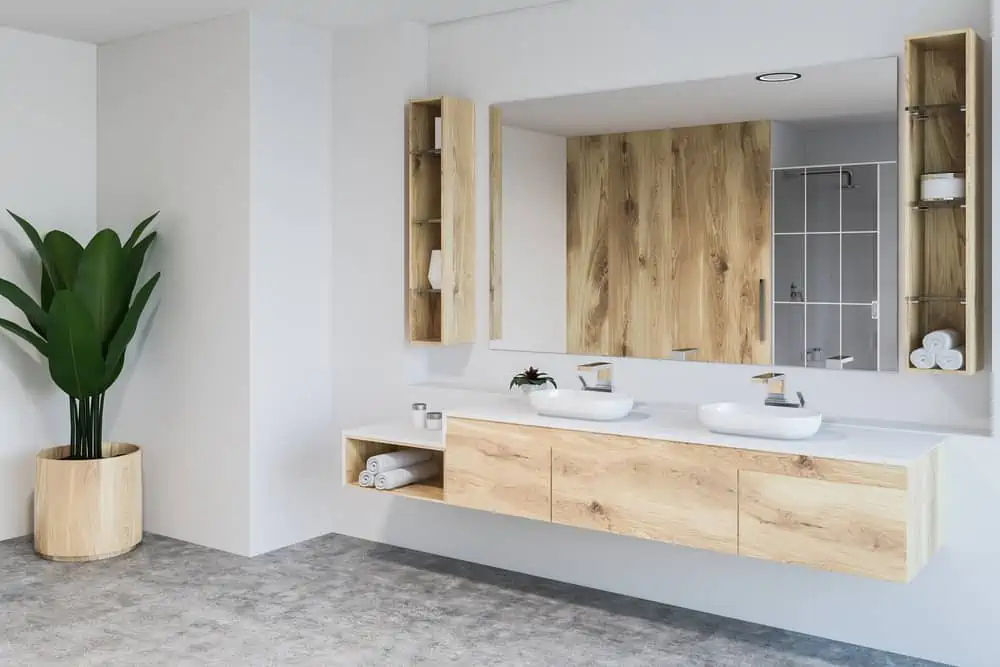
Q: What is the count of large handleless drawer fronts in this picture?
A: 3